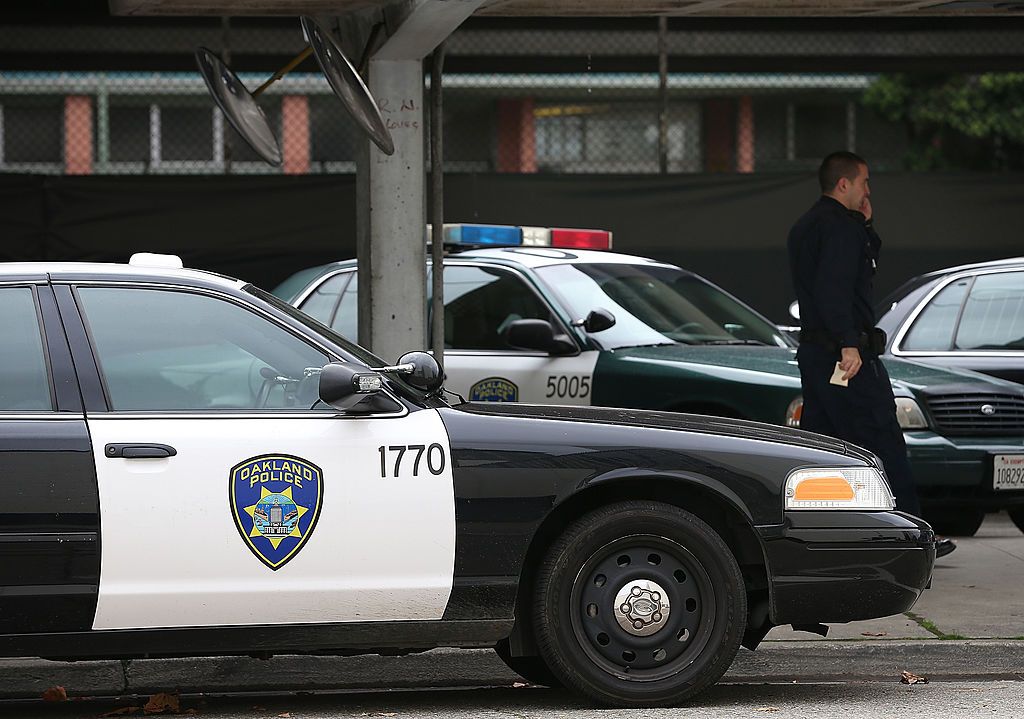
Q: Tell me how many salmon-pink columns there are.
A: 4